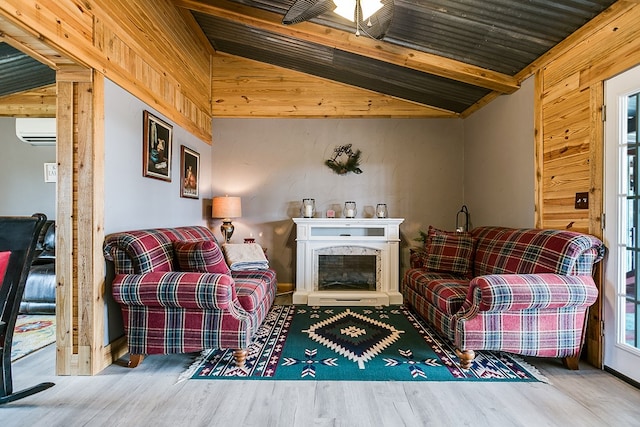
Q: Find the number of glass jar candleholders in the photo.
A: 3